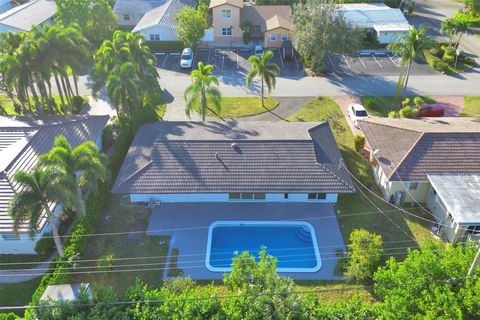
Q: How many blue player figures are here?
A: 0